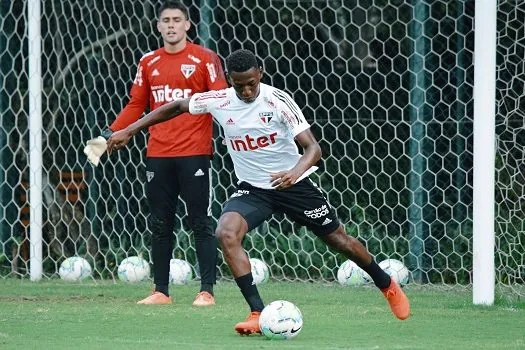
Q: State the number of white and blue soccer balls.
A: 7